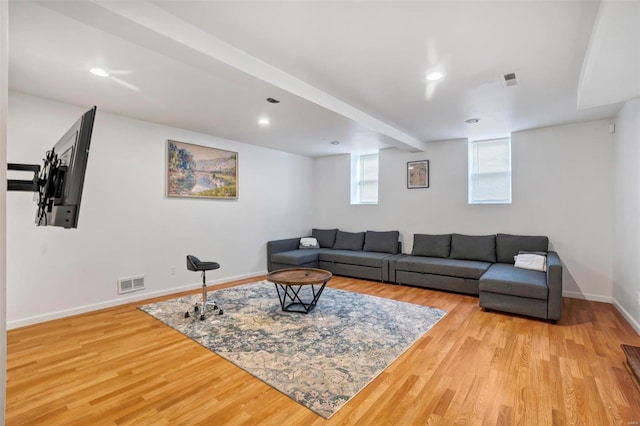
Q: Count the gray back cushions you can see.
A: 6